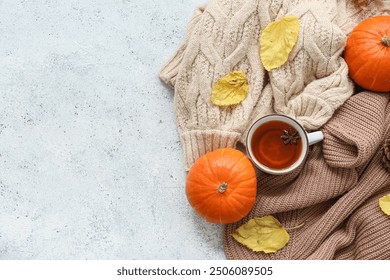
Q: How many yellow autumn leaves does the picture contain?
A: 4